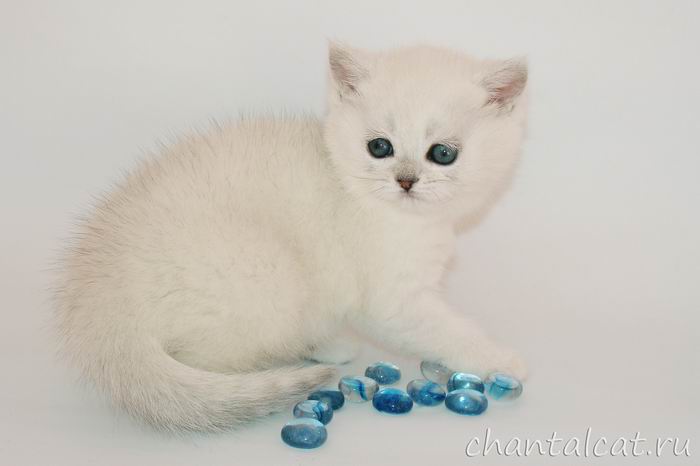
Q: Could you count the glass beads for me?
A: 11